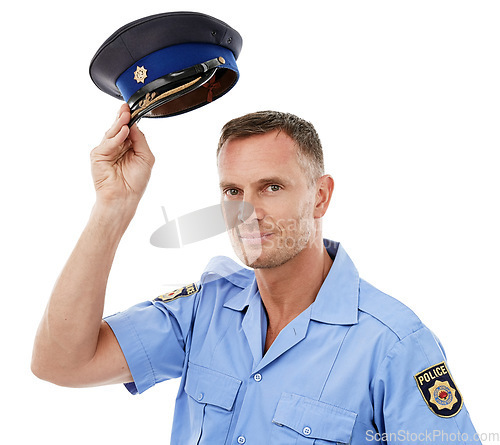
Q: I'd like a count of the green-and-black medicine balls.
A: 0